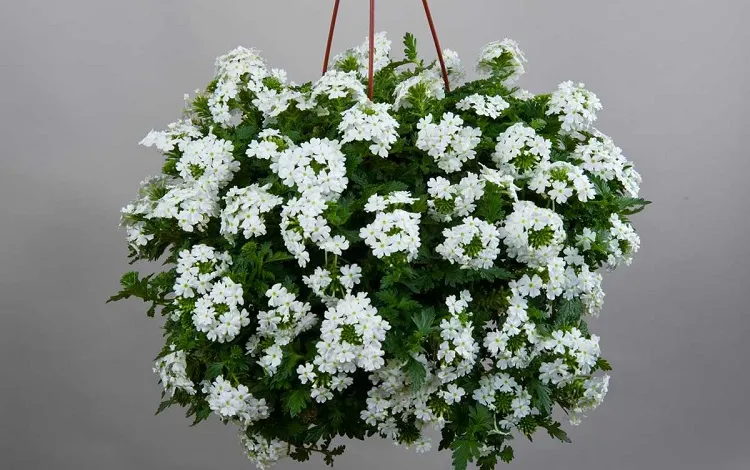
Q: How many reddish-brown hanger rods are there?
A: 3